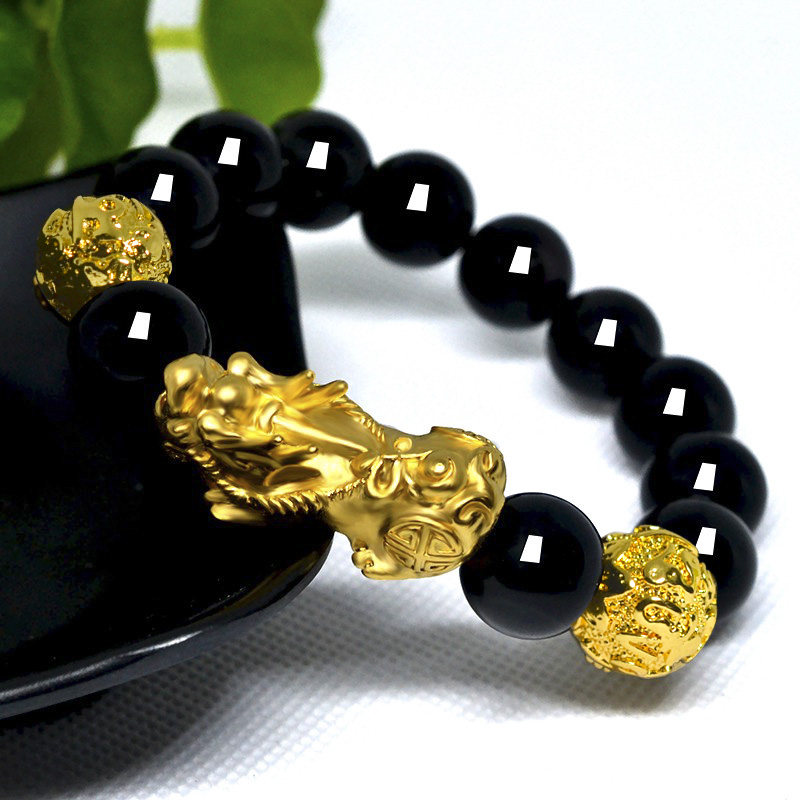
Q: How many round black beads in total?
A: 11